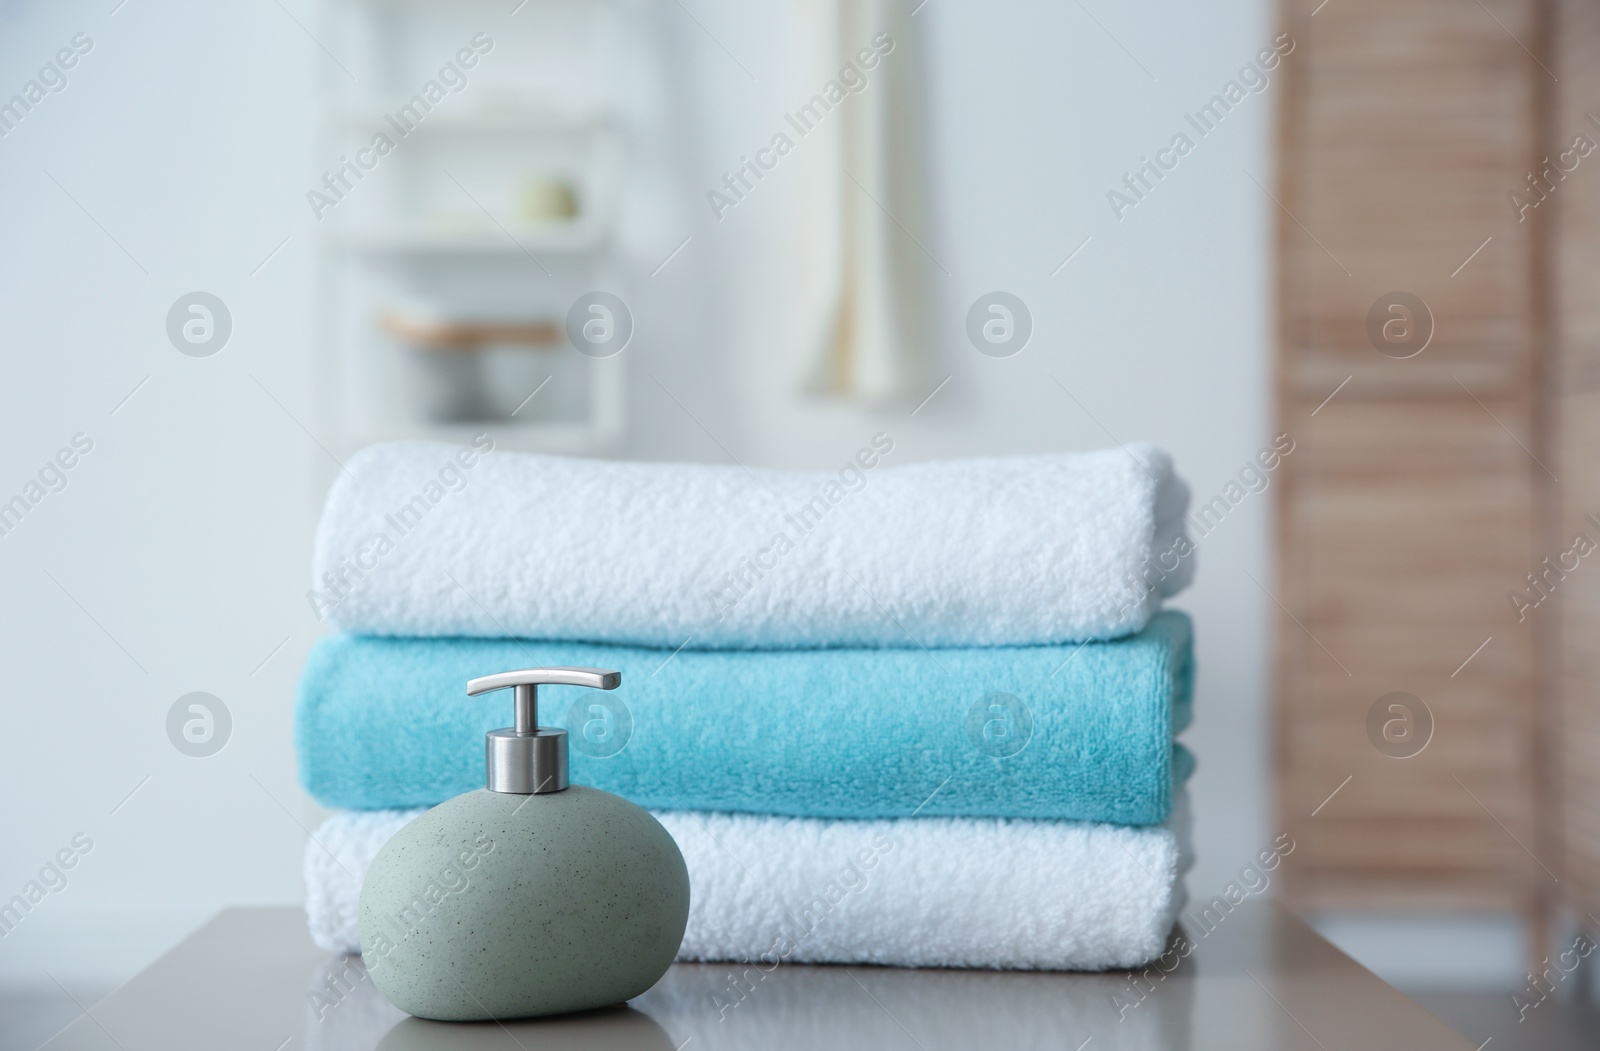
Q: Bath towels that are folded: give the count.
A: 3